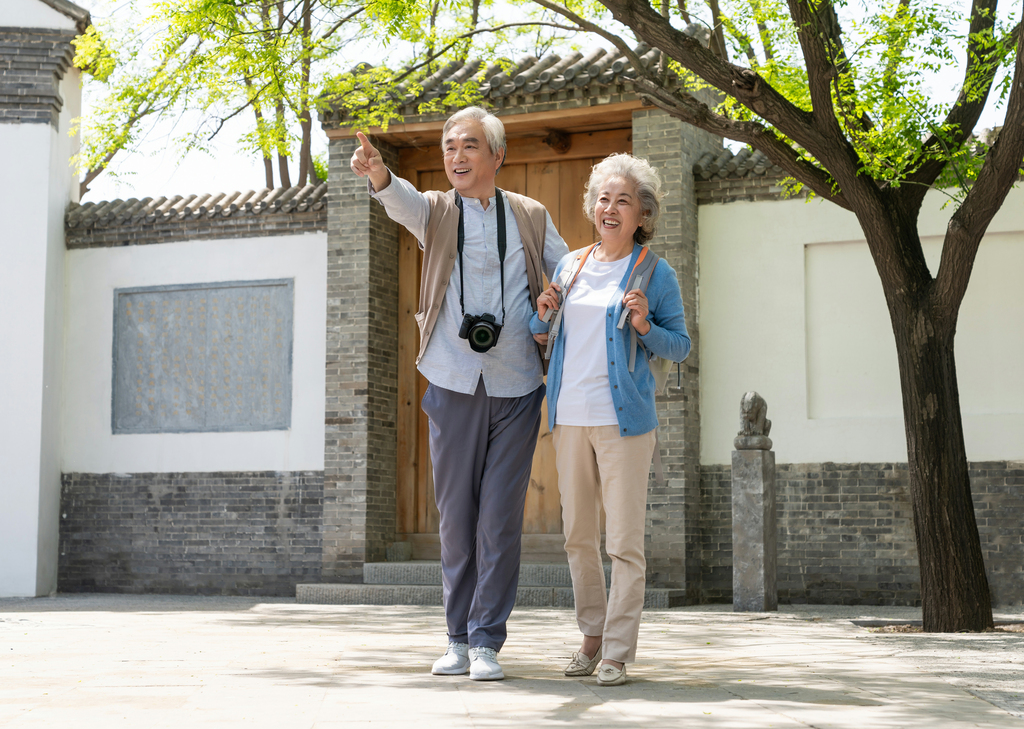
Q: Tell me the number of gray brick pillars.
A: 2